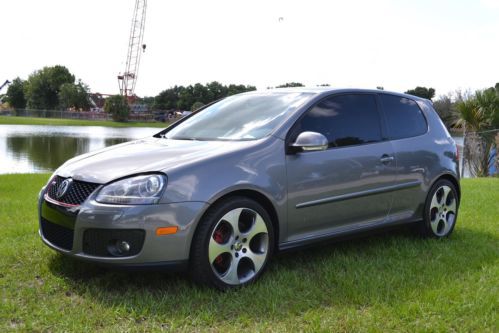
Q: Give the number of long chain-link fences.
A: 1